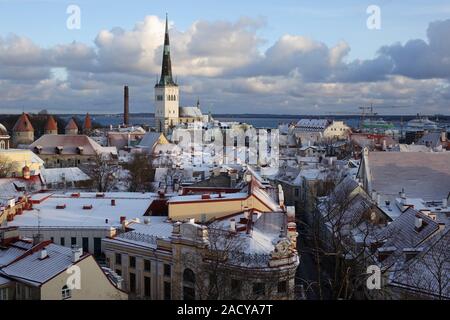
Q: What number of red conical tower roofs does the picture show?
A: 4